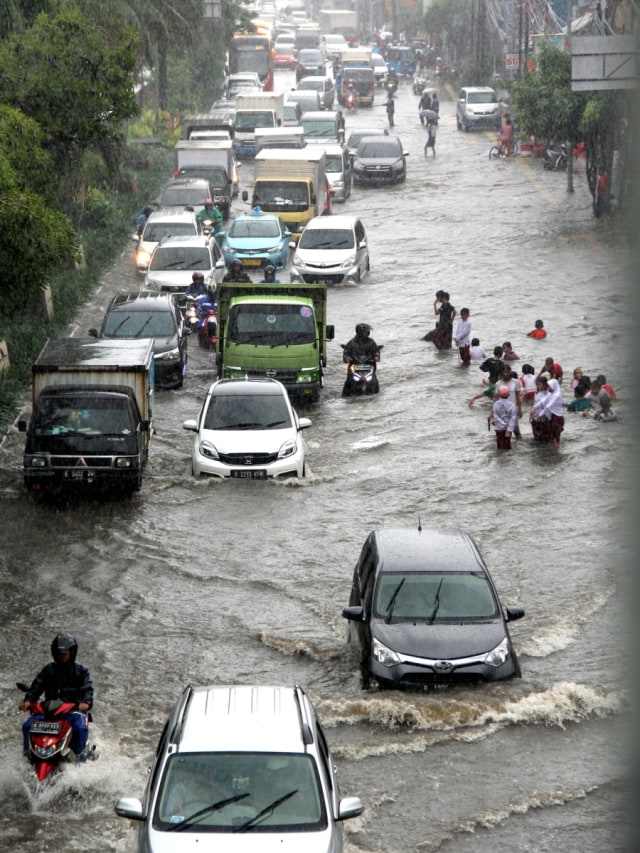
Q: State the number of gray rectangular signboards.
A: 1